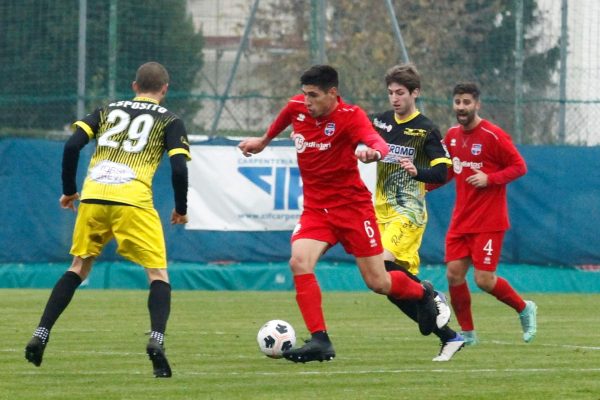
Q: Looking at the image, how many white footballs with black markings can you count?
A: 1